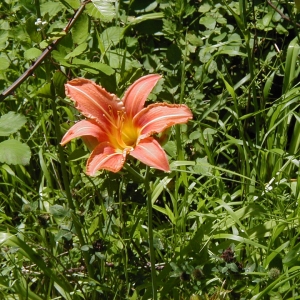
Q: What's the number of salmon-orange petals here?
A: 6